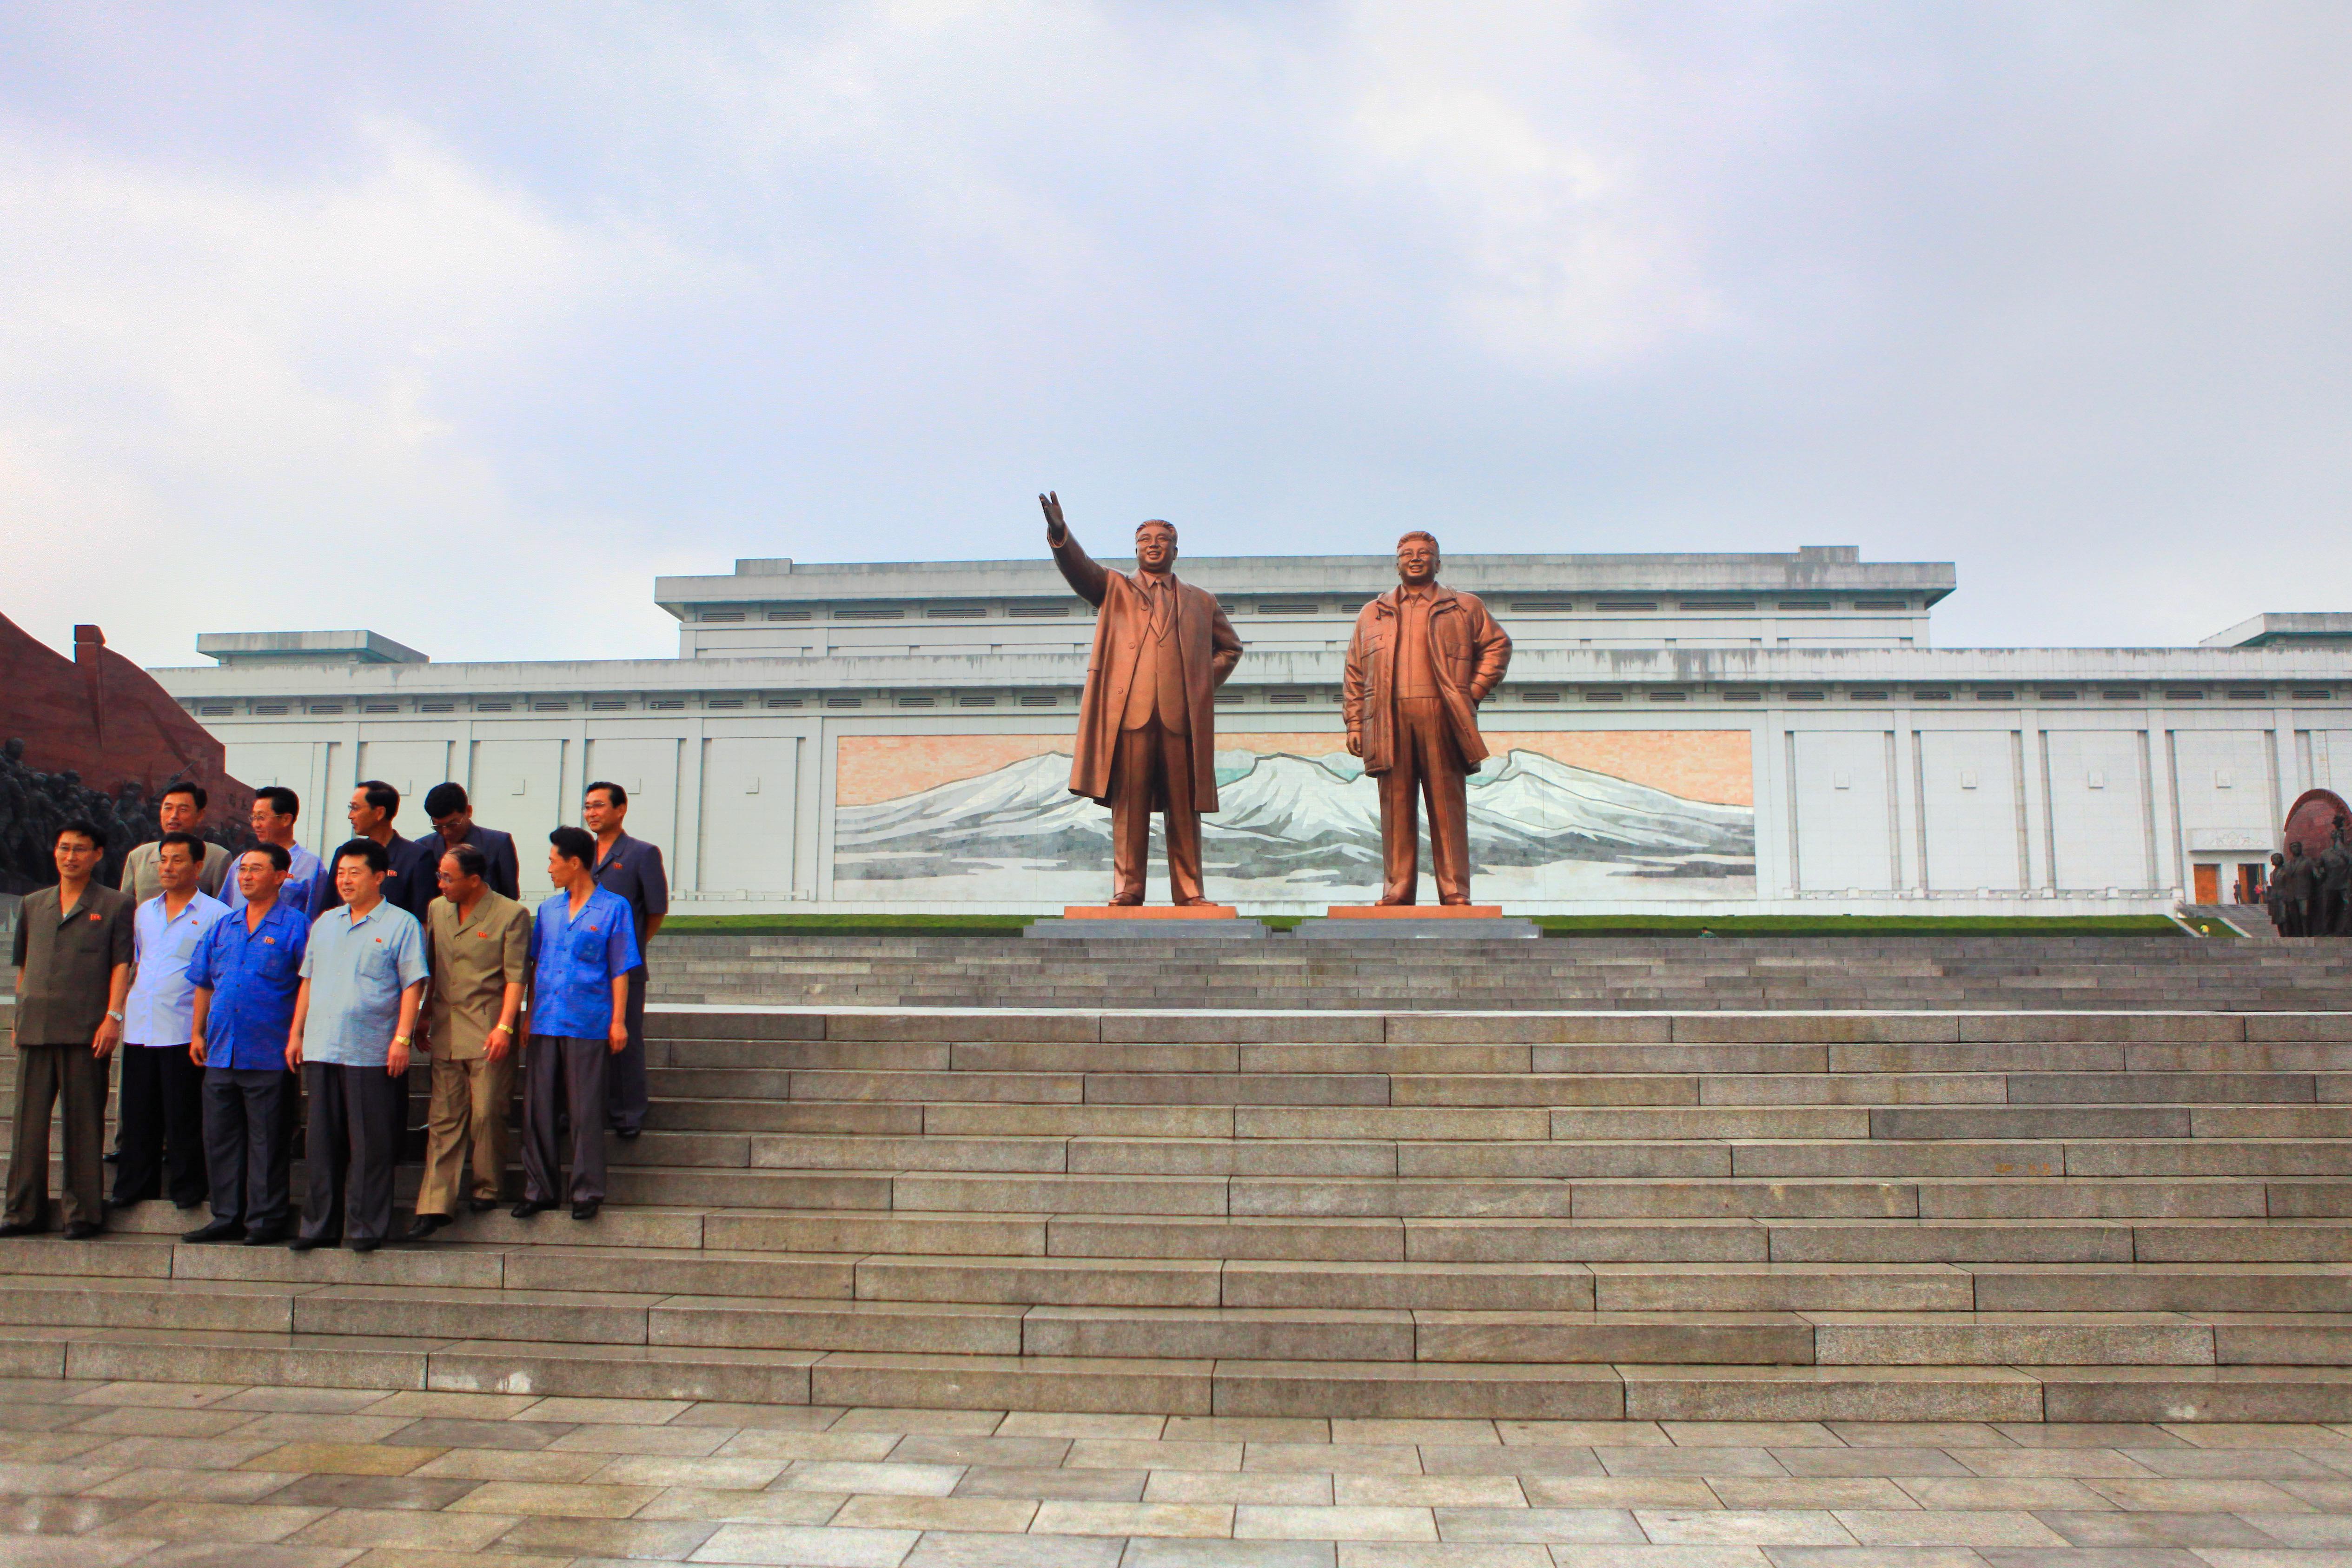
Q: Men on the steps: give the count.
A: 11